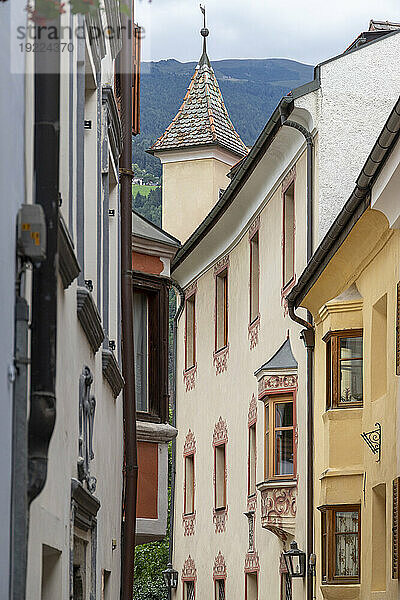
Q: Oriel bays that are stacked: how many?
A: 2